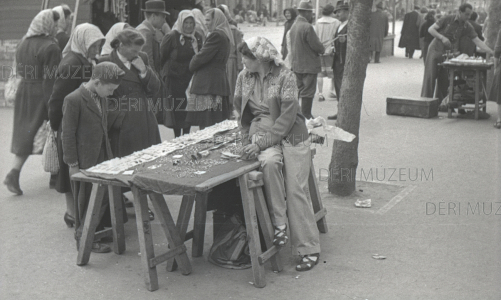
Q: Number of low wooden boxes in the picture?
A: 1